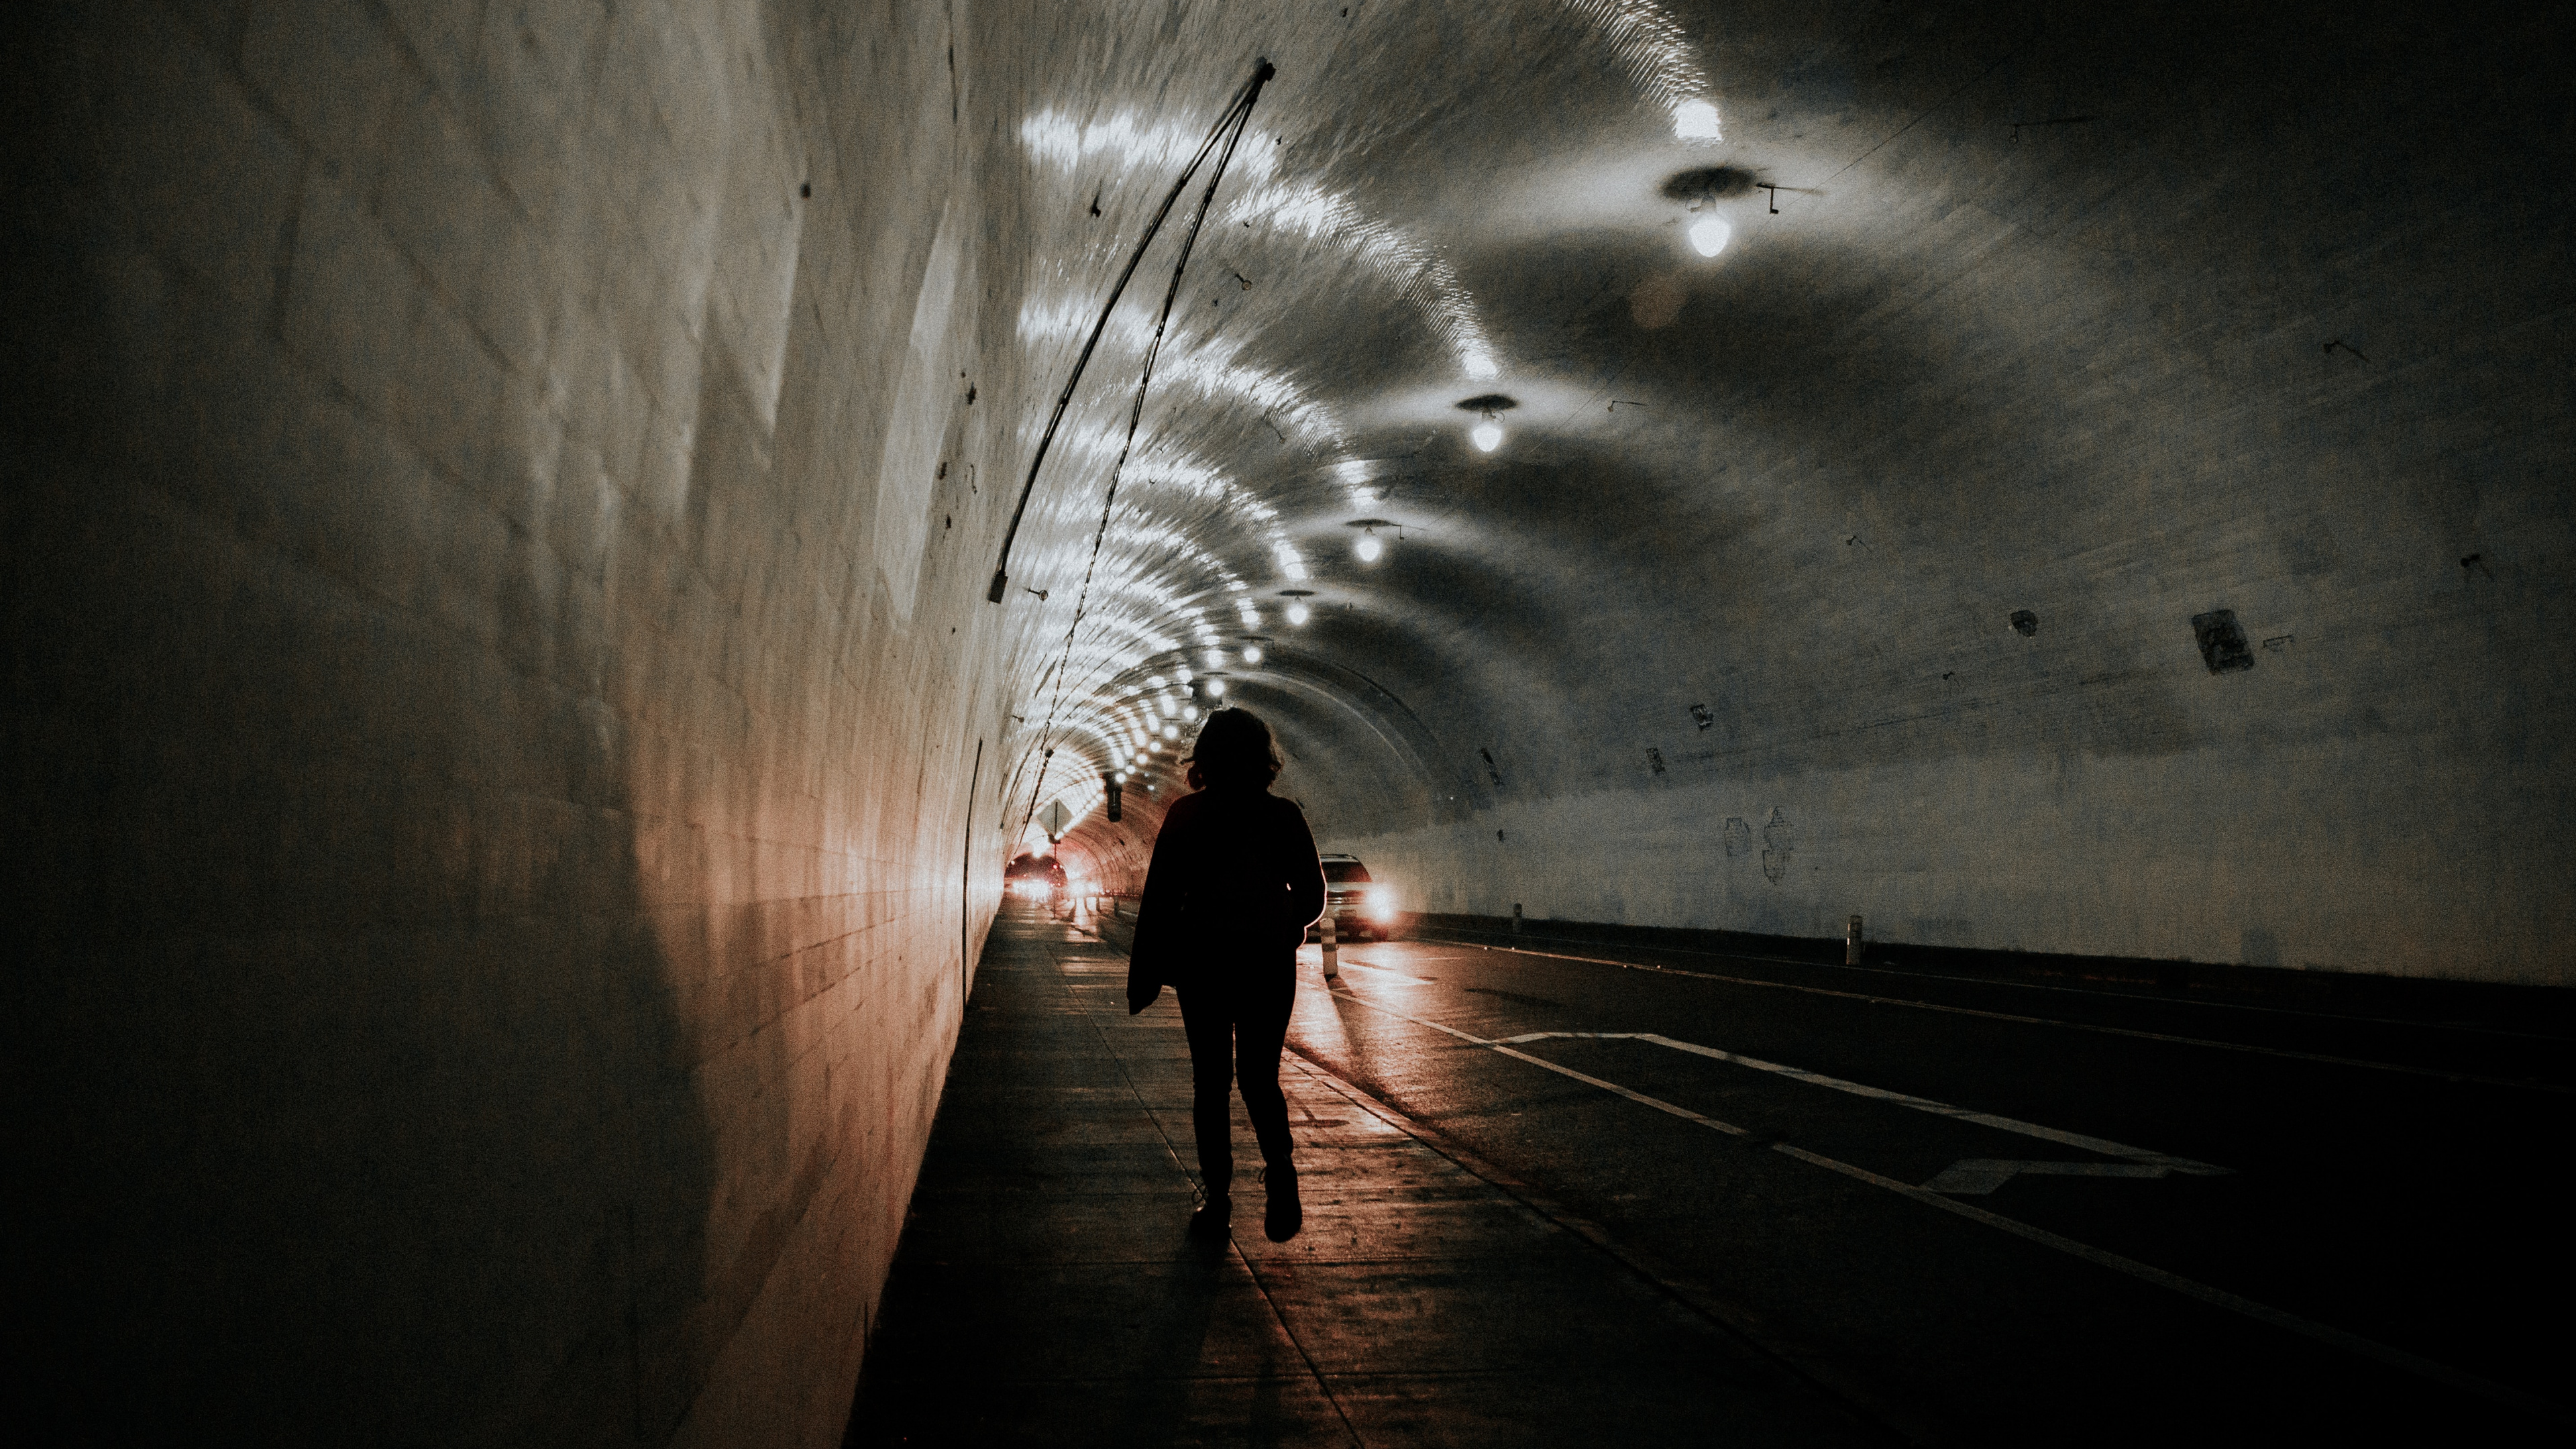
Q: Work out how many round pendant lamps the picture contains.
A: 12